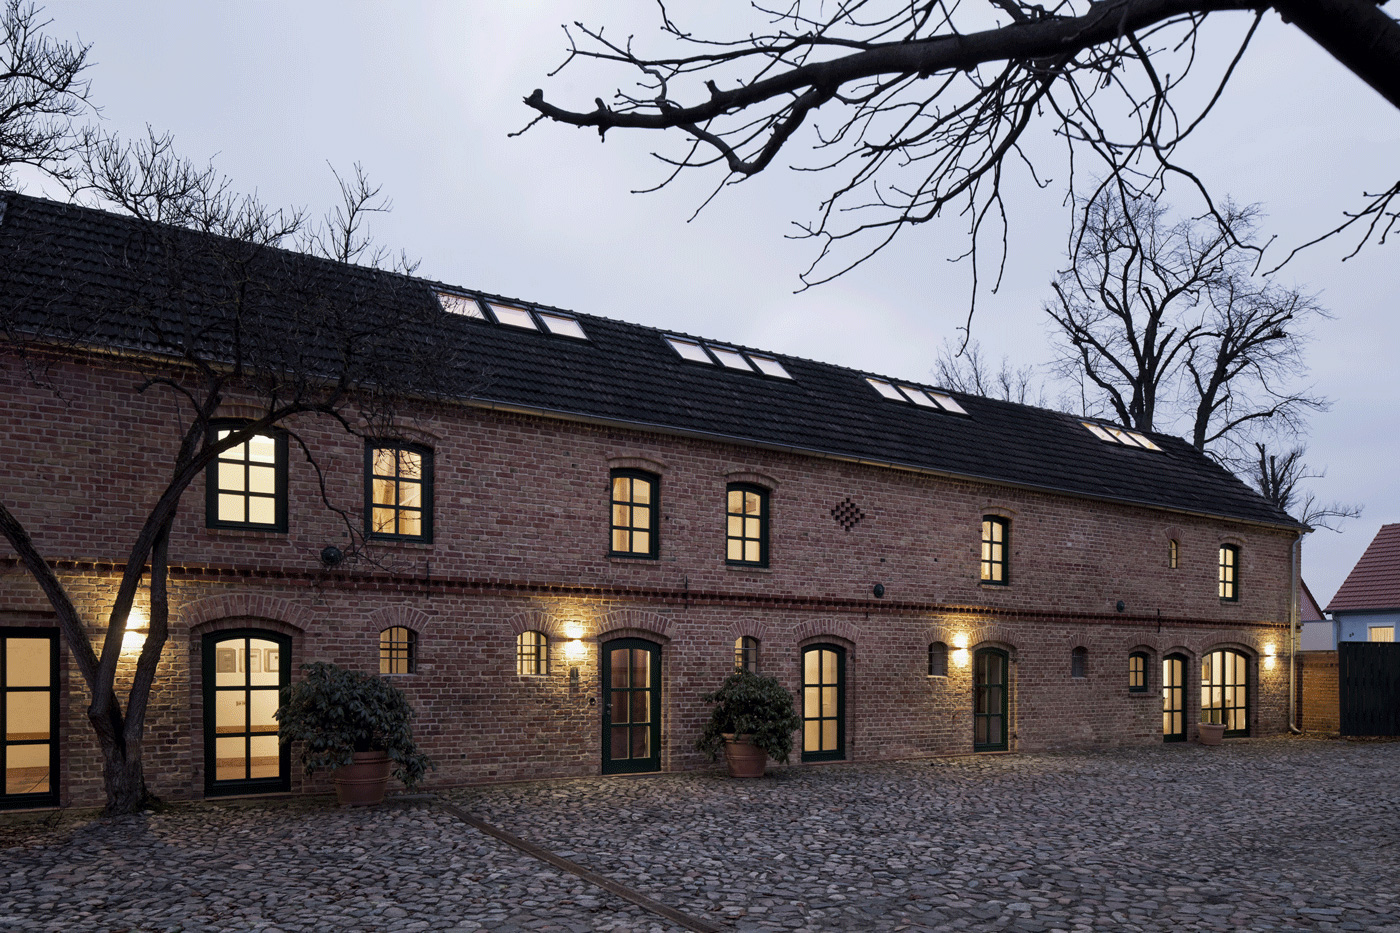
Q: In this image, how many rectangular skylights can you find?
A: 12